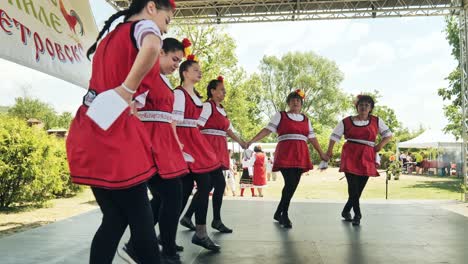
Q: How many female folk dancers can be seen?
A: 6